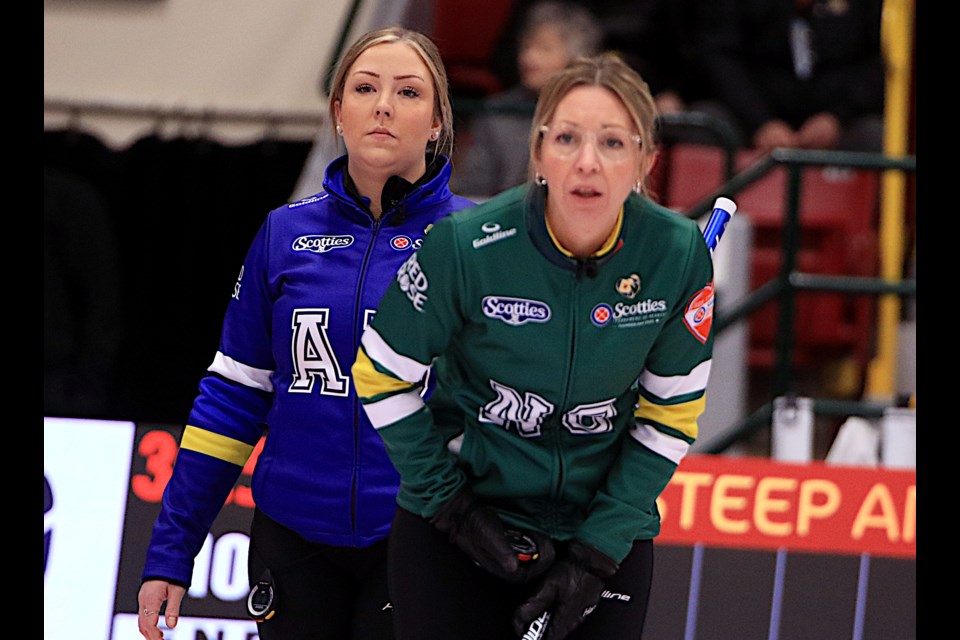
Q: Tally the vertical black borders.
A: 2